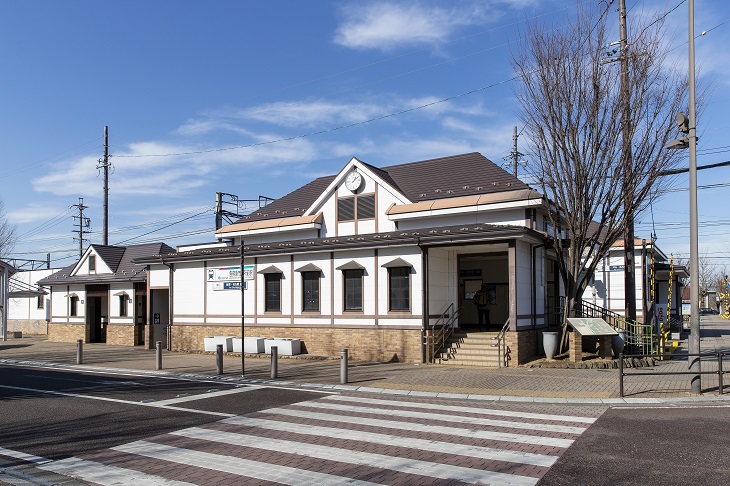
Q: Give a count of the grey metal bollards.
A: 5